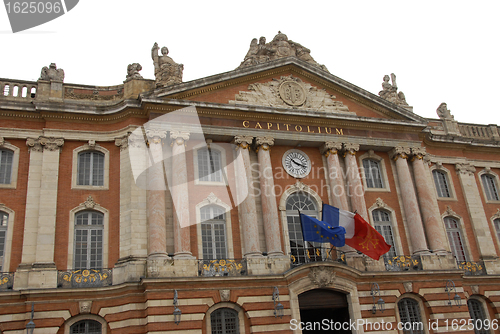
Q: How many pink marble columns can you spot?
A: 8